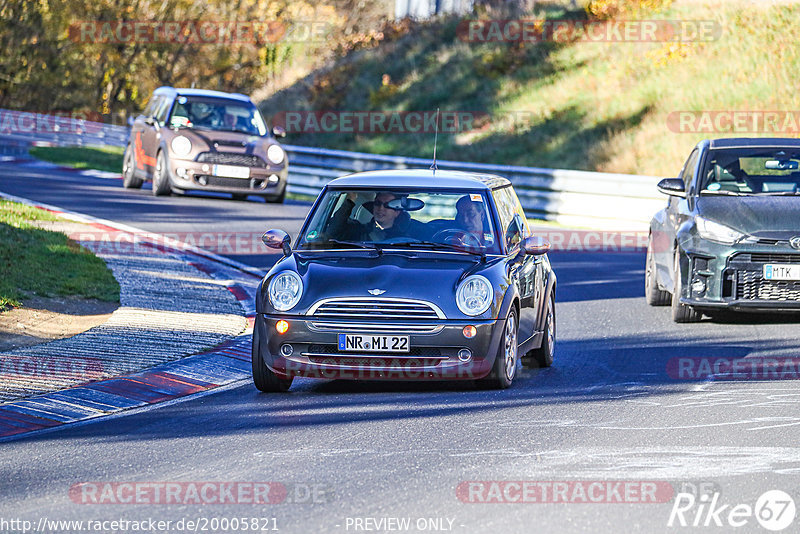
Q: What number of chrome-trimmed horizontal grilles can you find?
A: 1